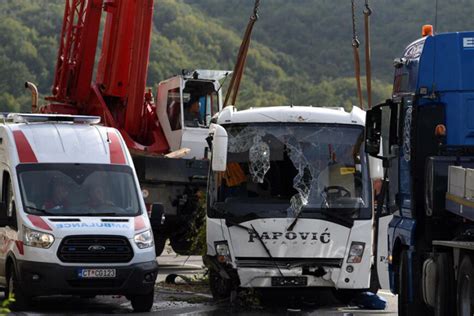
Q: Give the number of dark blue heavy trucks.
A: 1